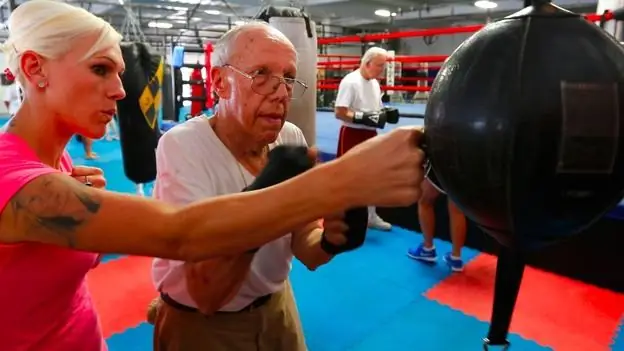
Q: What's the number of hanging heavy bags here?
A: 2